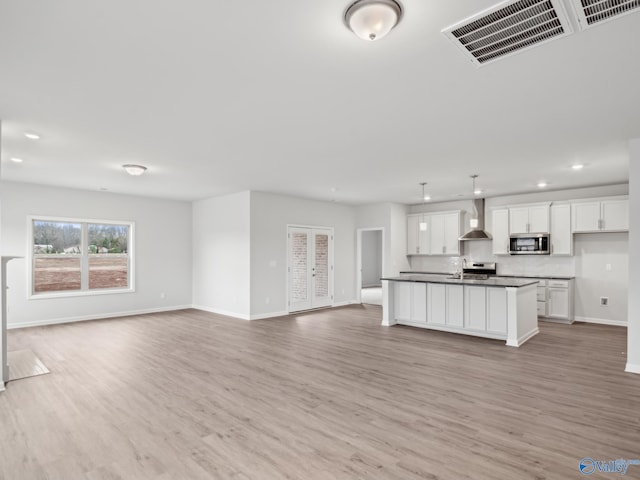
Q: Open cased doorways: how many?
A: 1